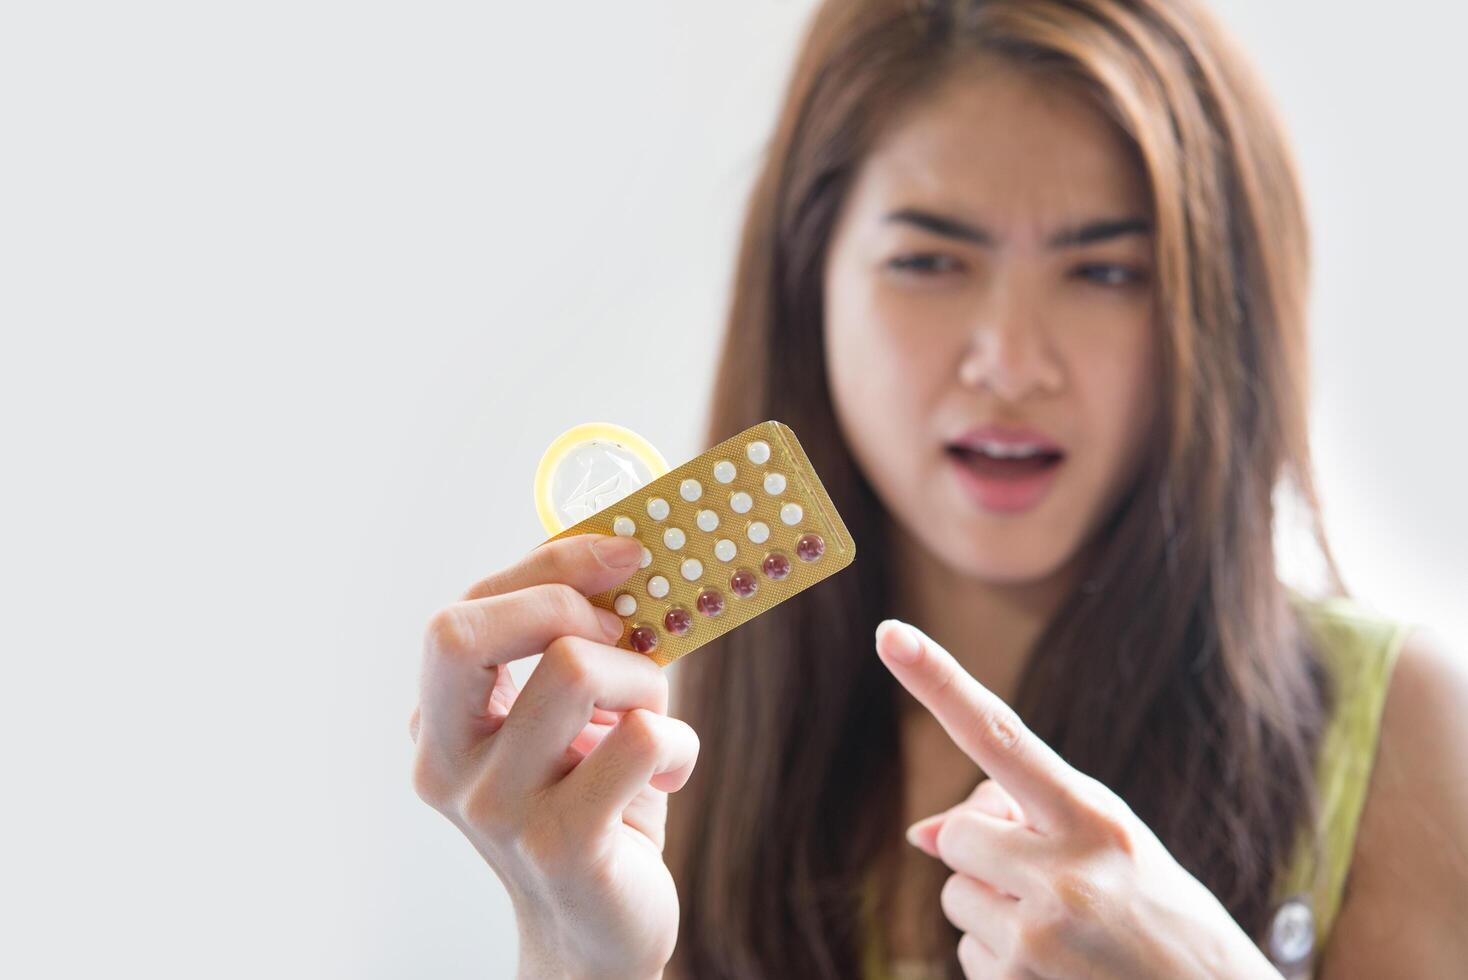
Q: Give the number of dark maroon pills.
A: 6